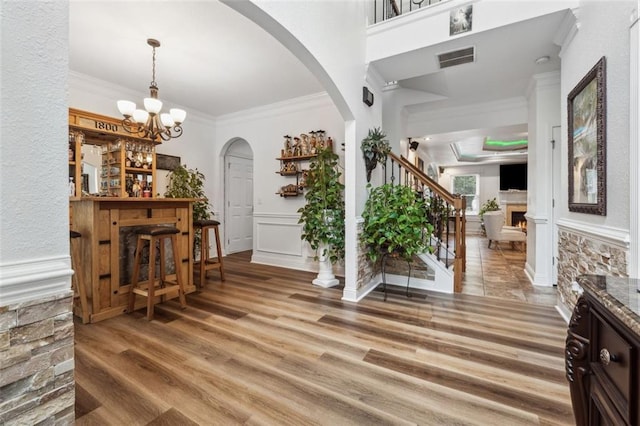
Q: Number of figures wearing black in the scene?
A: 3